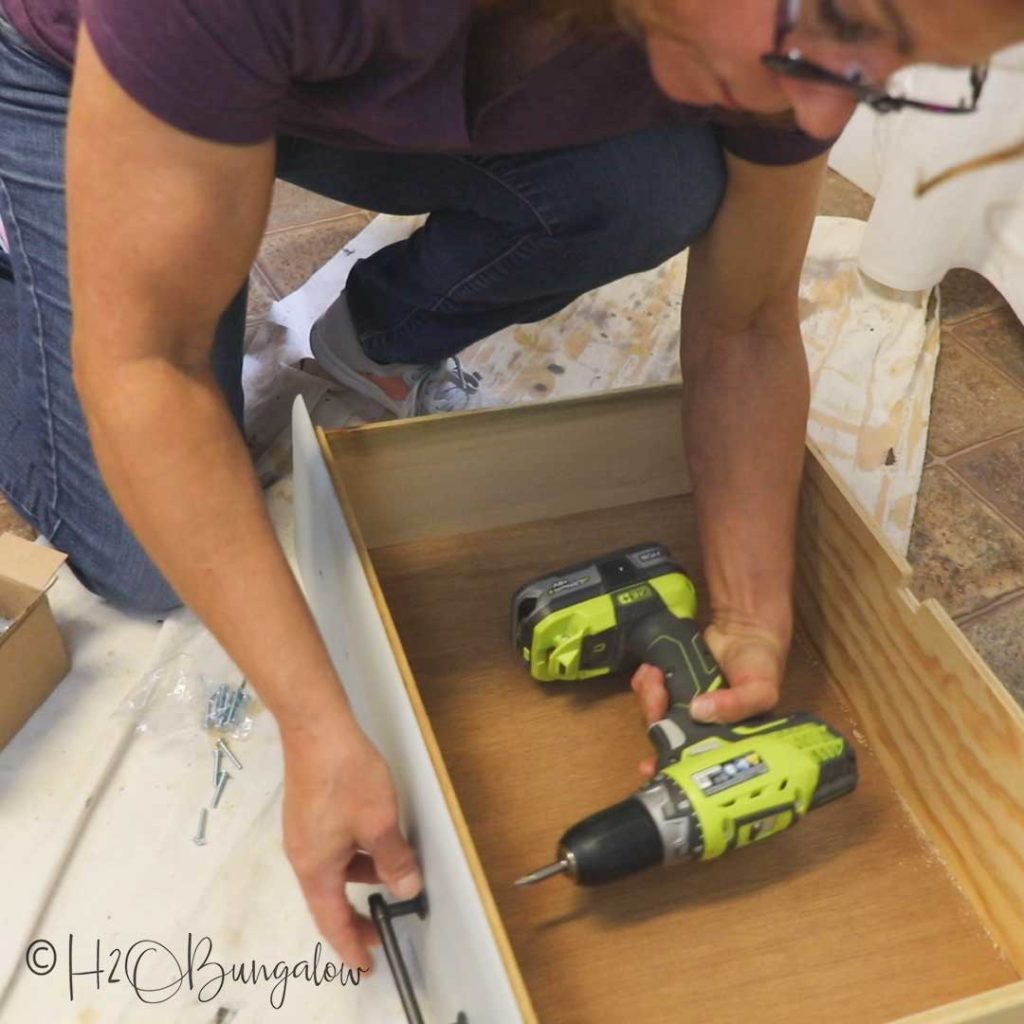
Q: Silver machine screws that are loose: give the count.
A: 4